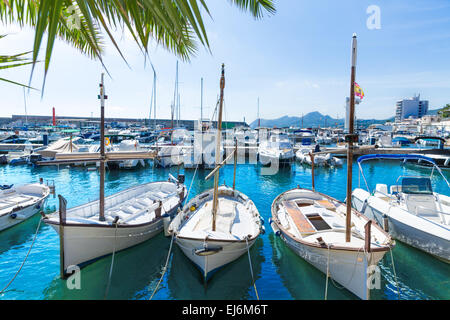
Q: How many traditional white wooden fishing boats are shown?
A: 3